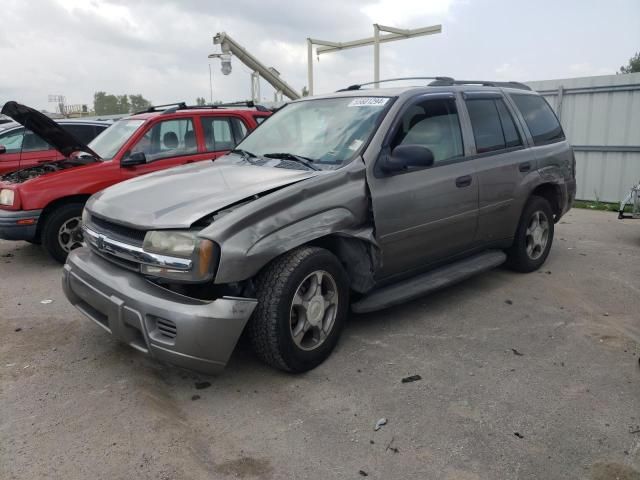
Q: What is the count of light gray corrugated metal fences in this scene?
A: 1